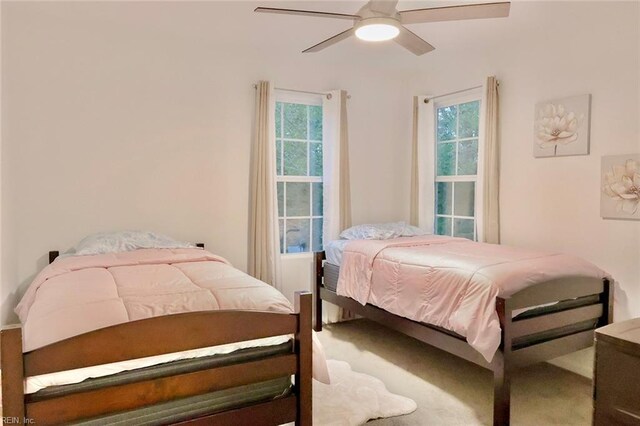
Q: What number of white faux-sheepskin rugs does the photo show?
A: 1